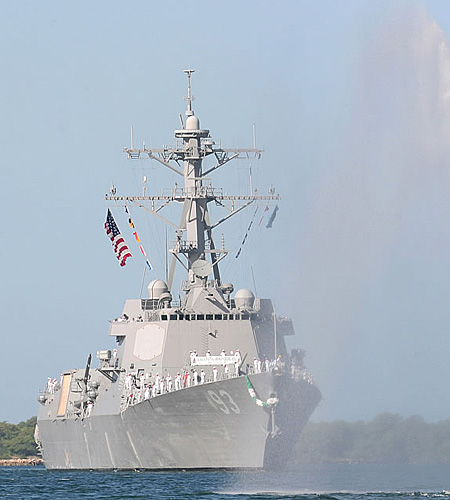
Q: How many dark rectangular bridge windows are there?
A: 12